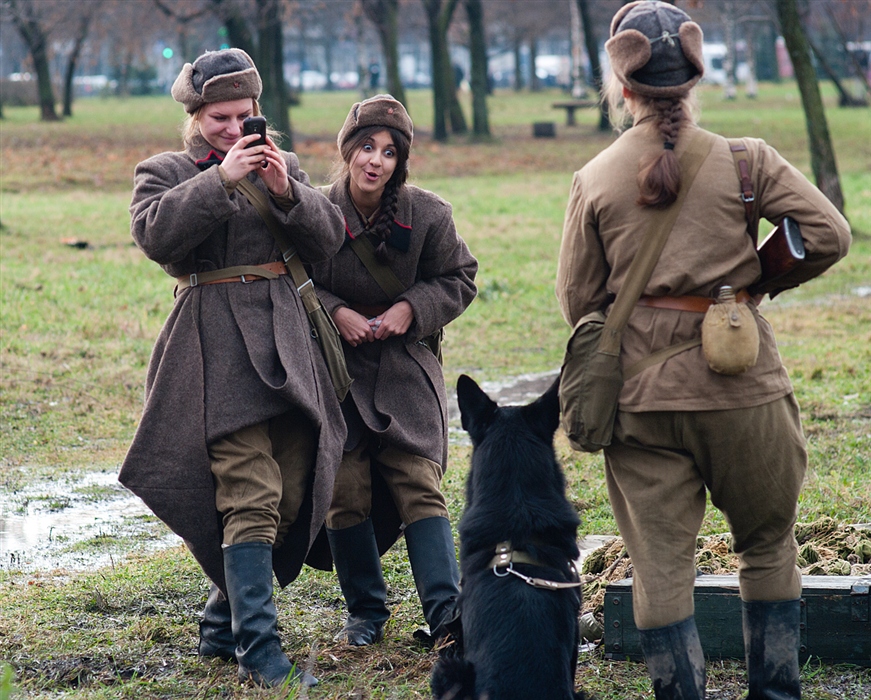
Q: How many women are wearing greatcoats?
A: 2